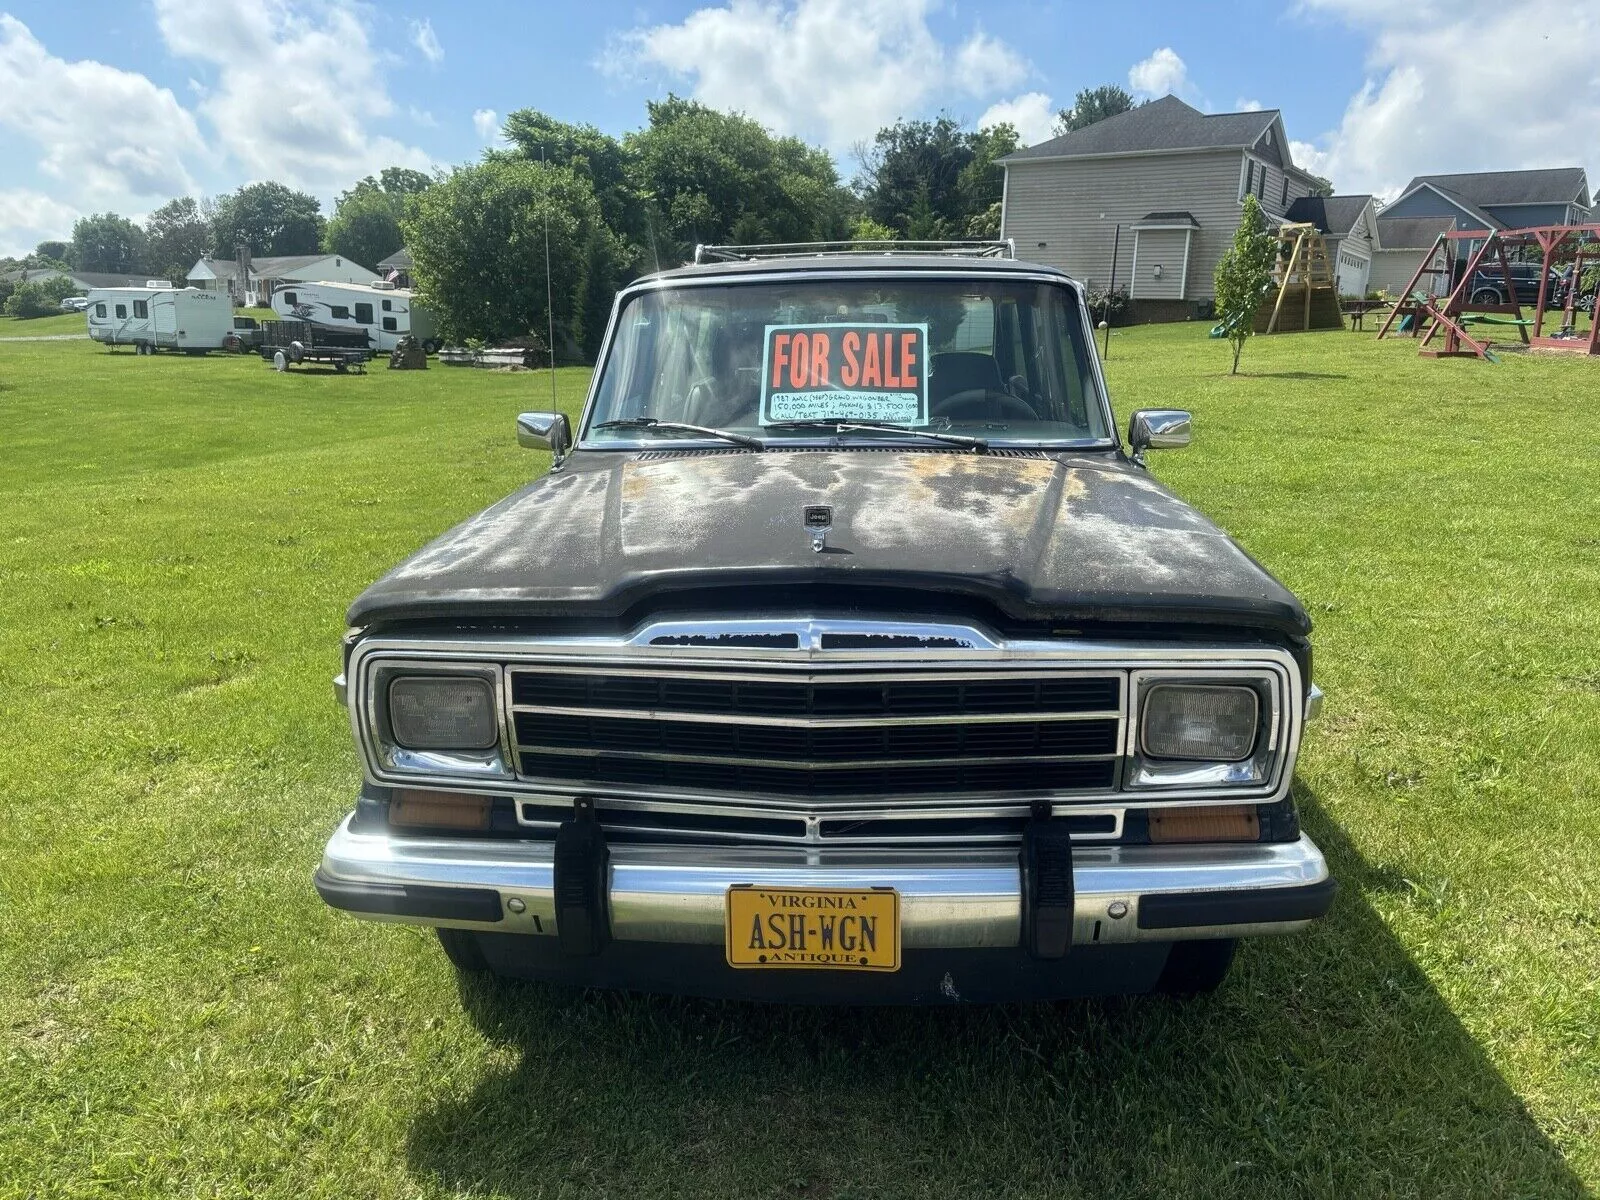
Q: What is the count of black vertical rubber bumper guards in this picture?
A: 2